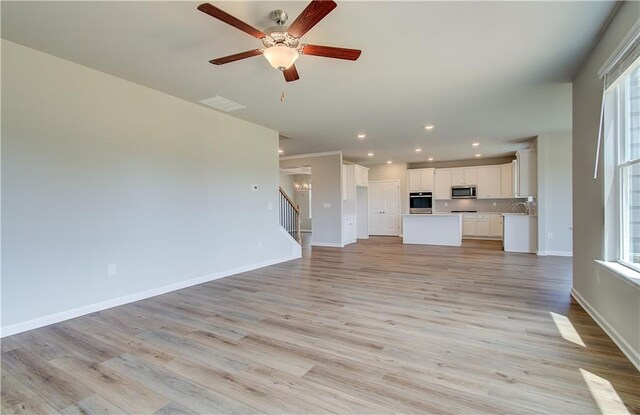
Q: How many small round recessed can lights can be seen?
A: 9